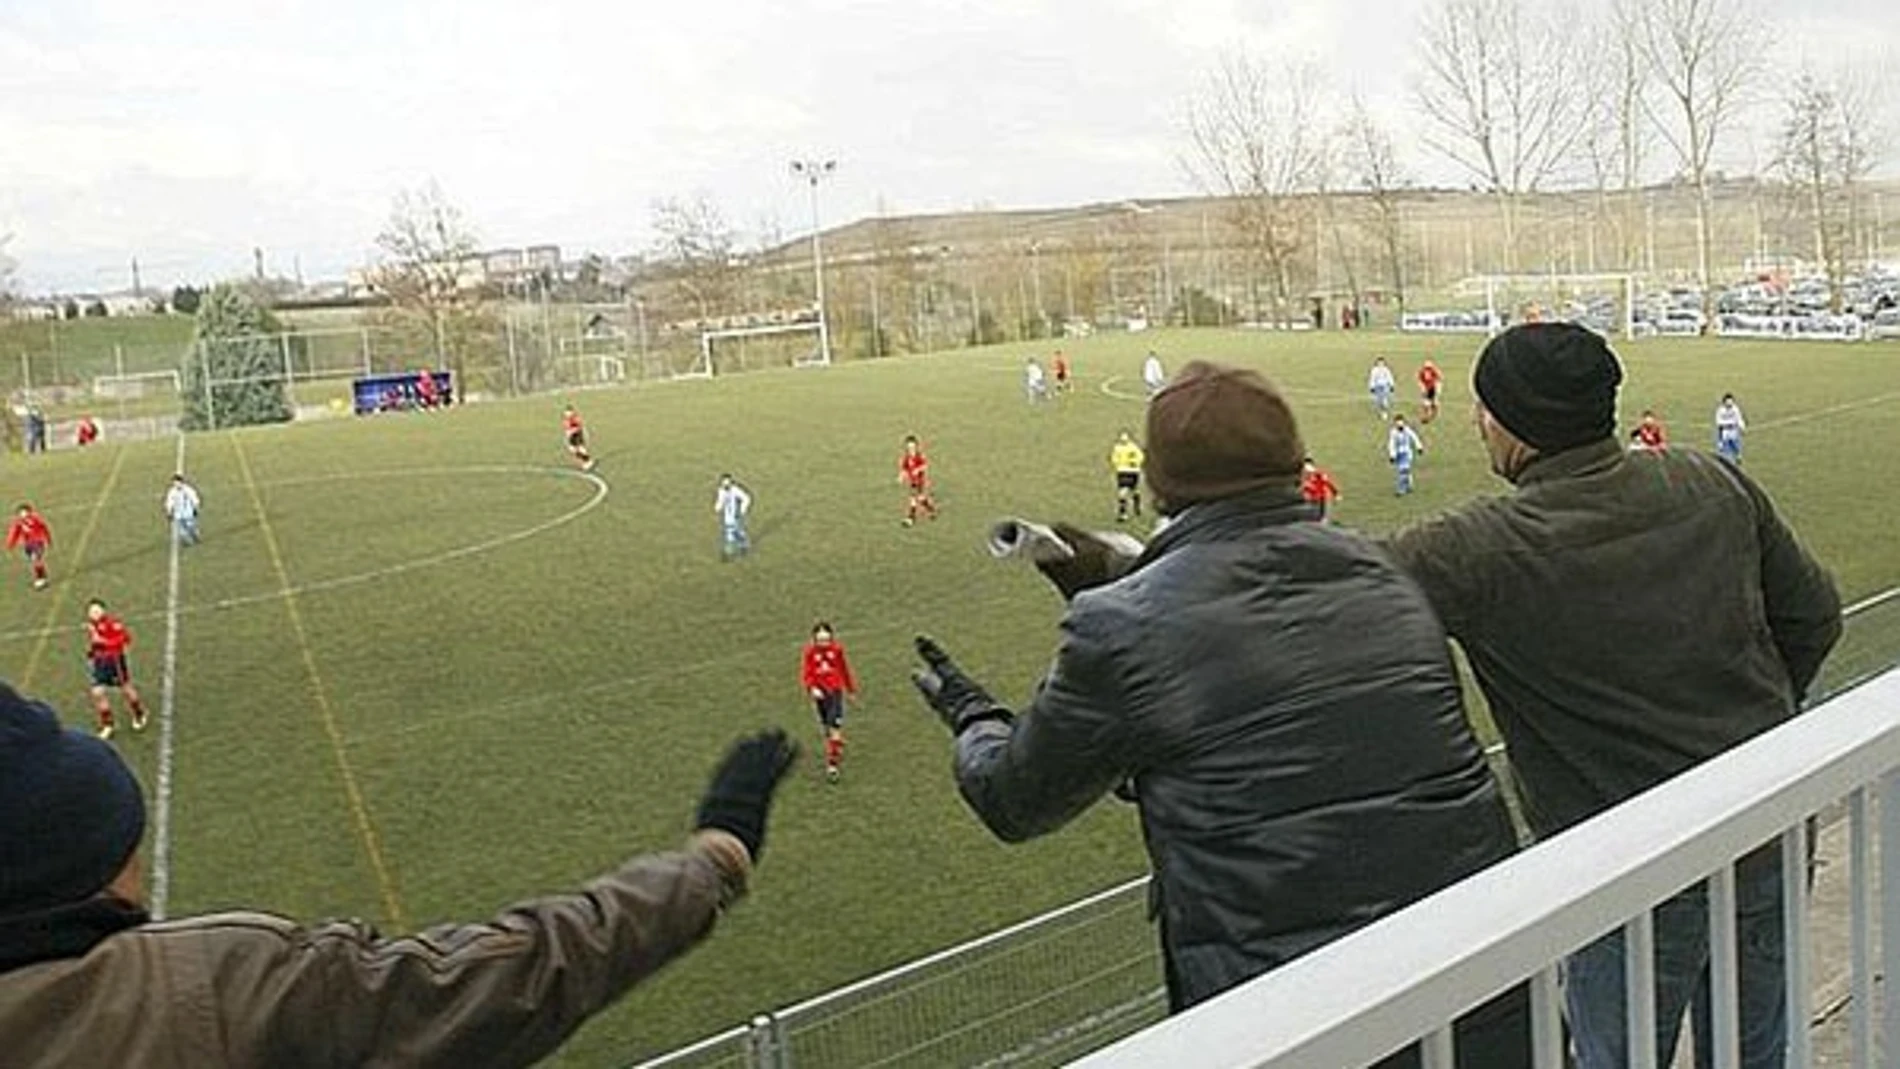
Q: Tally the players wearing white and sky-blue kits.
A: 7